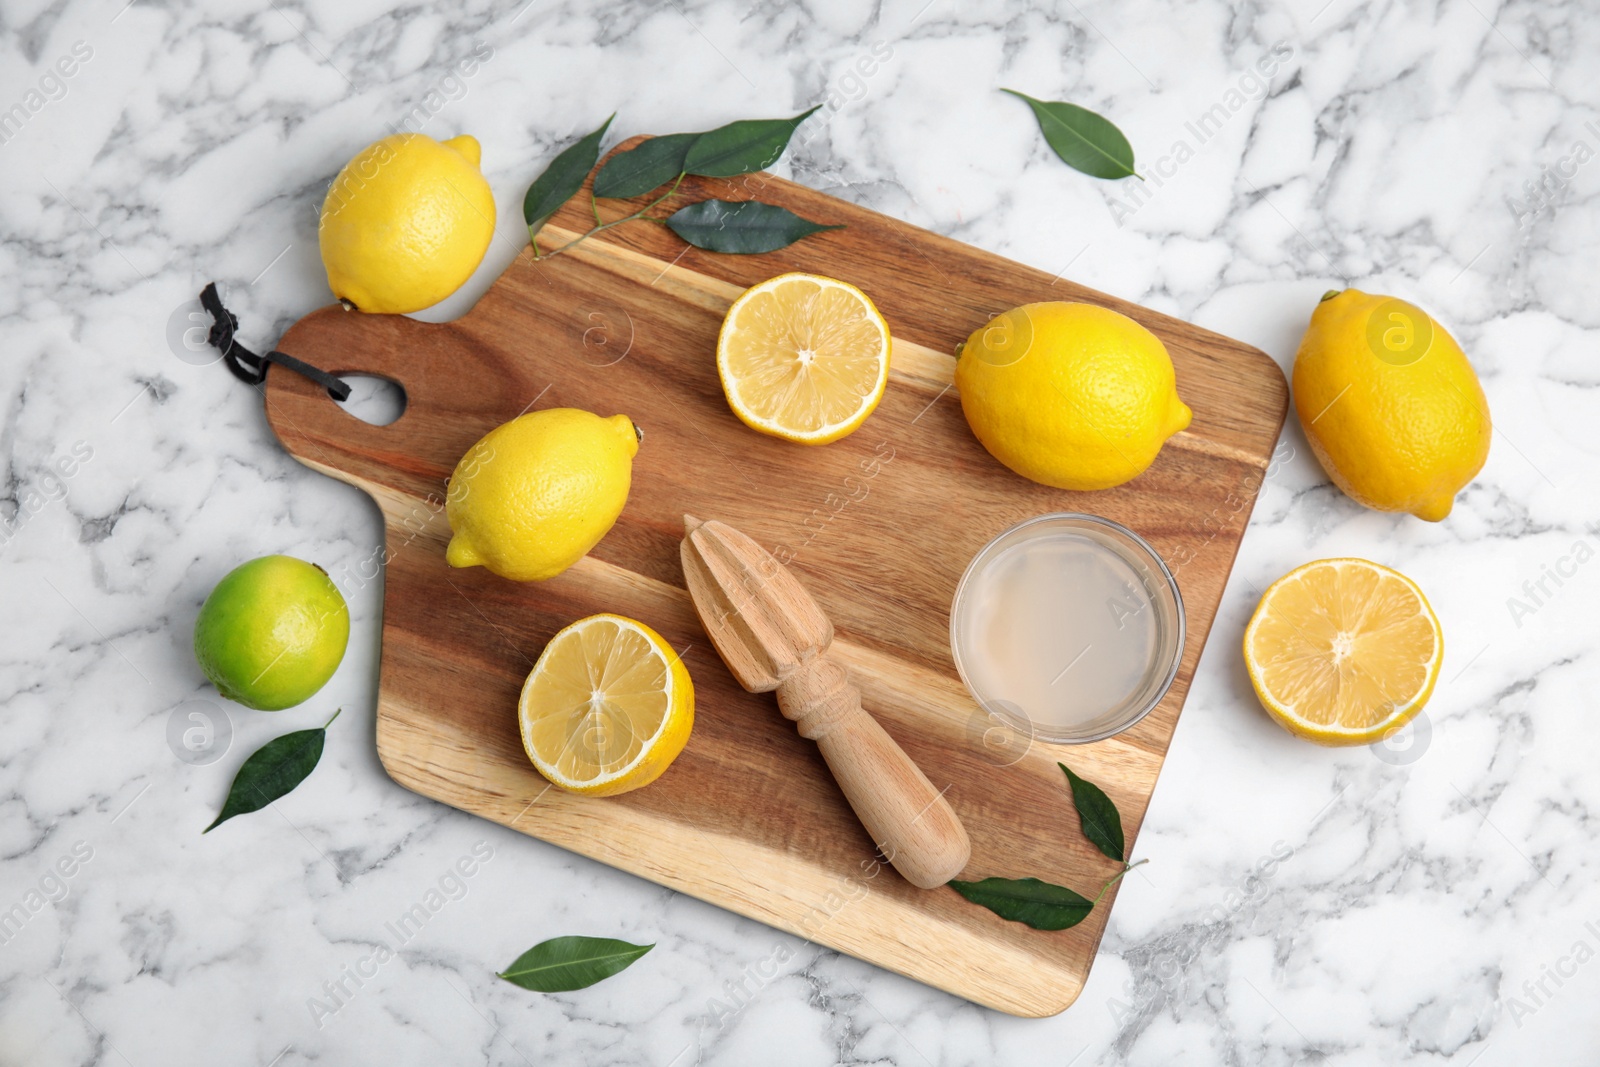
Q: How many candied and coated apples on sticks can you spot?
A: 0